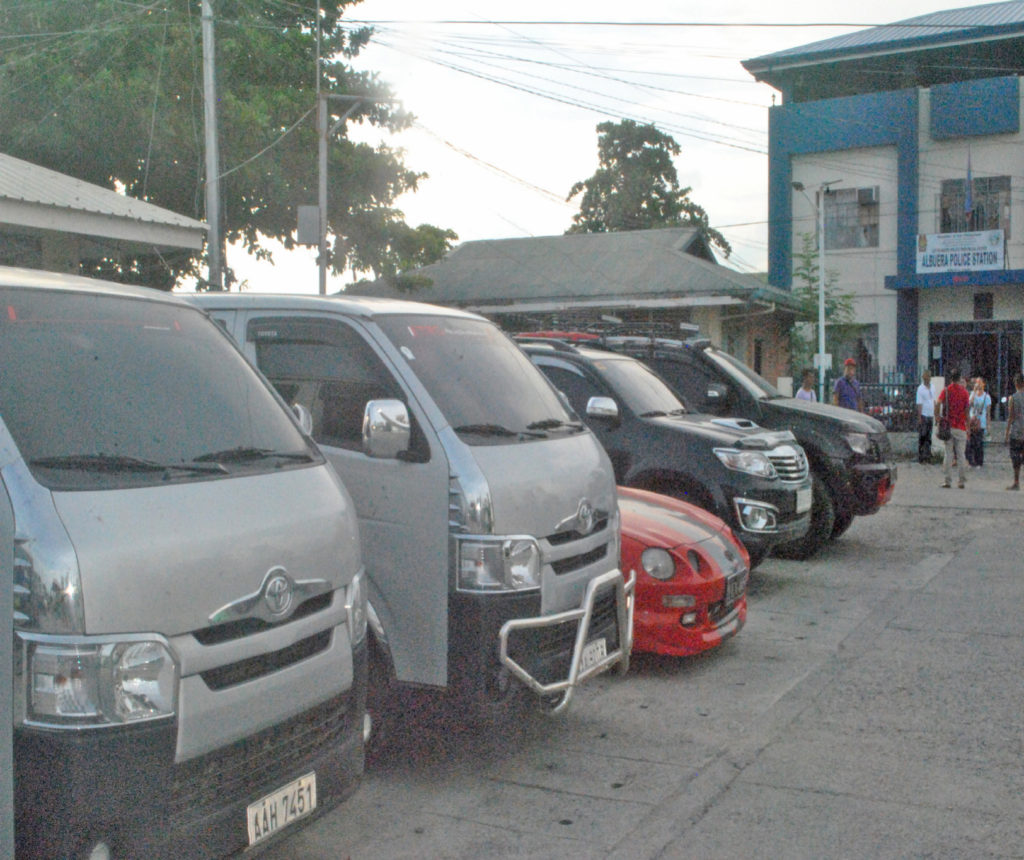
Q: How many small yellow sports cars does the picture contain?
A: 0